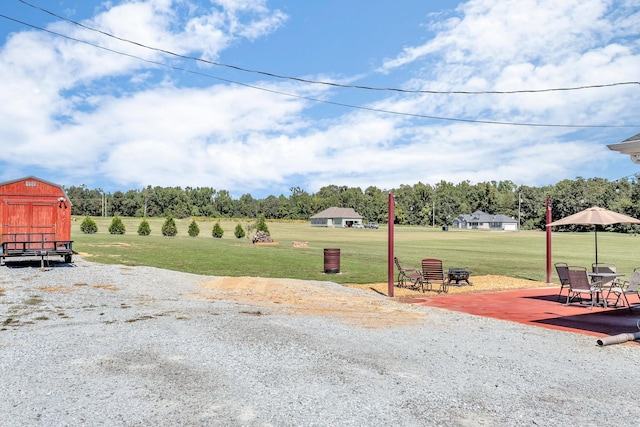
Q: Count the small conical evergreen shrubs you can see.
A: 8